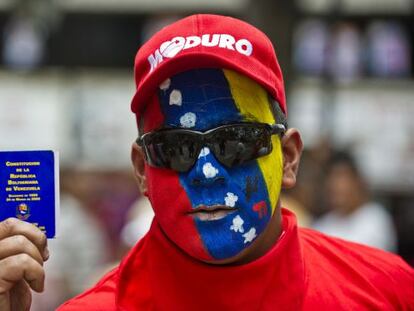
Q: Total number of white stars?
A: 8